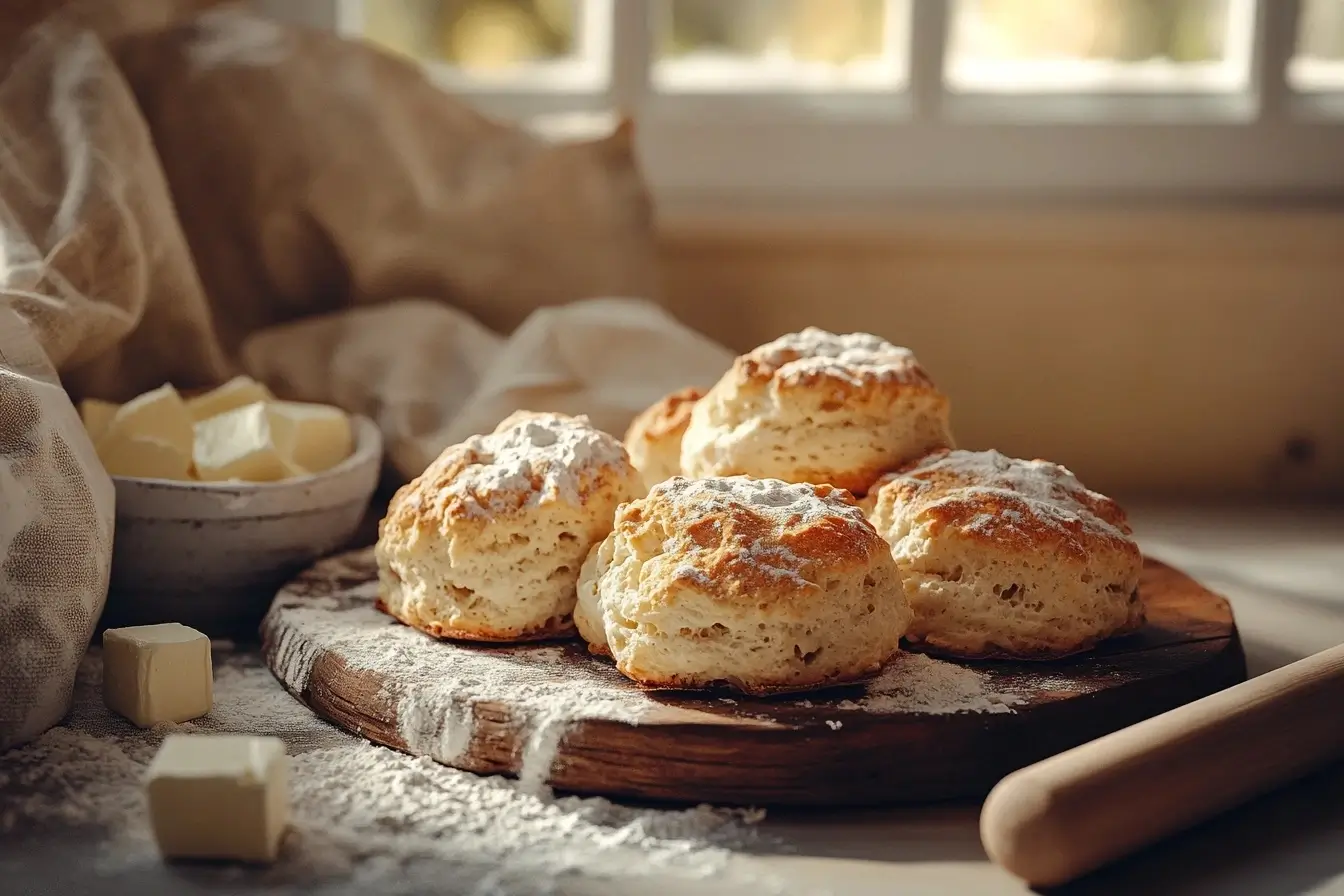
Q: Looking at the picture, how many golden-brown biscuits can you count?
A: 5